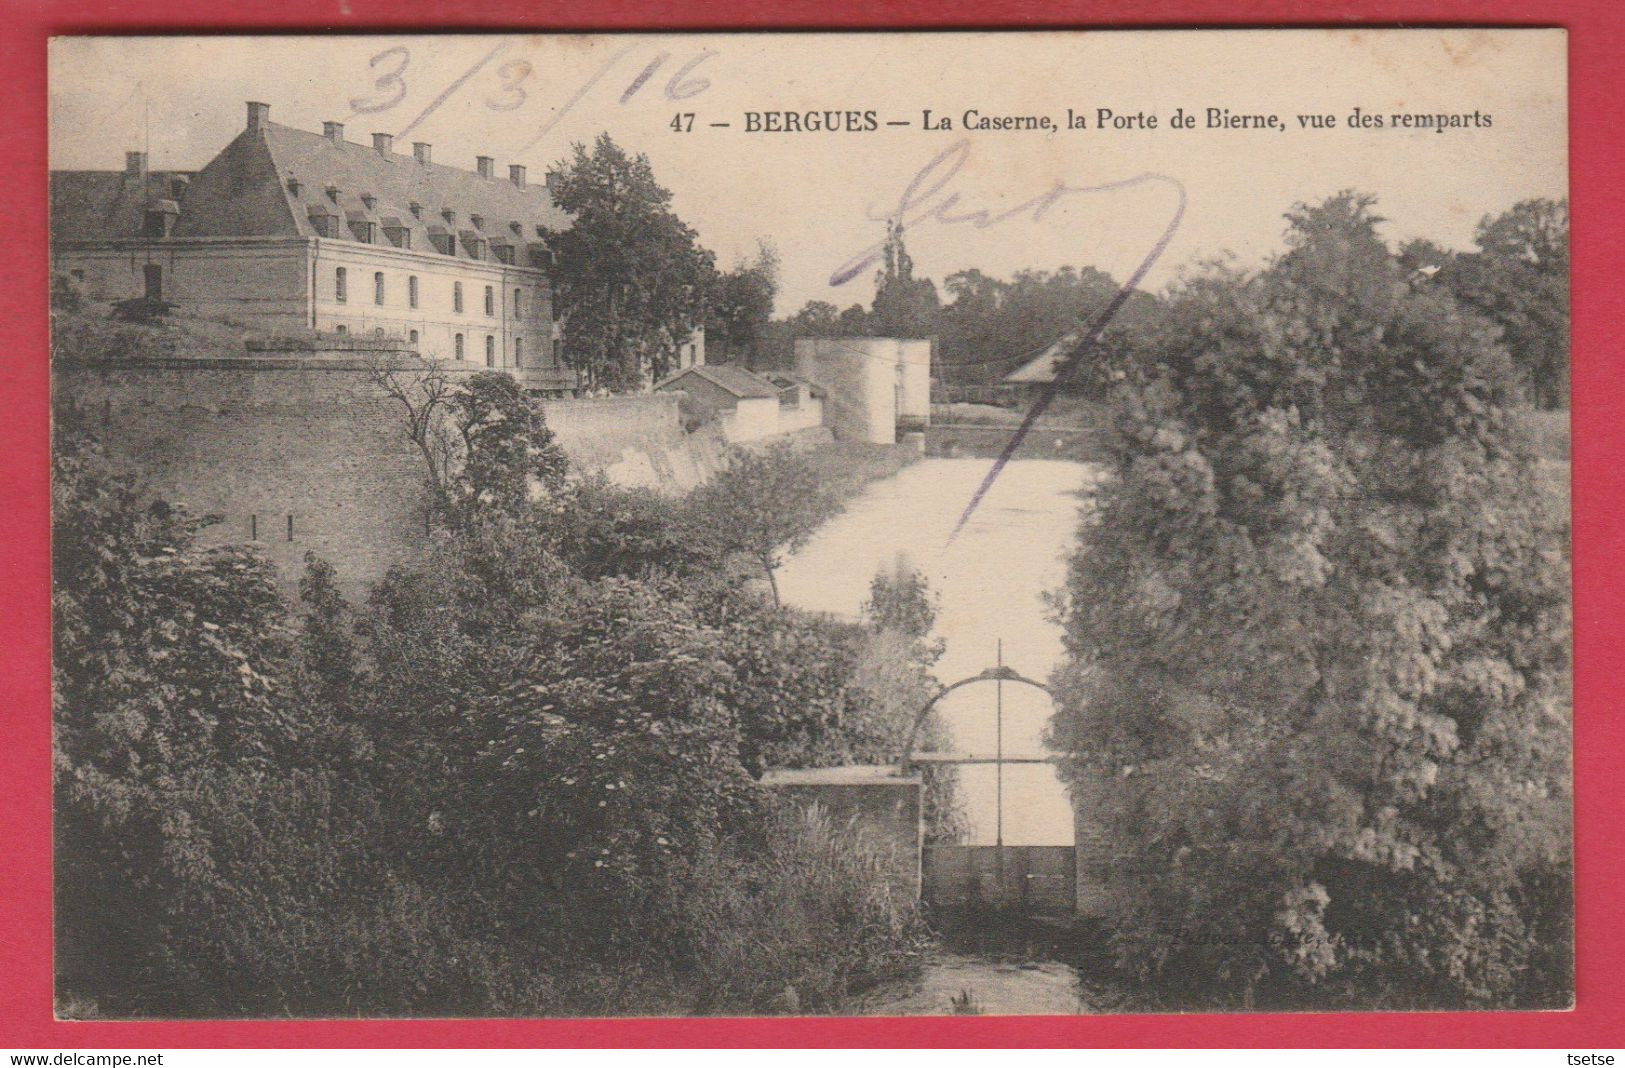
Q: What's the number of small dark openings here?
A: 2